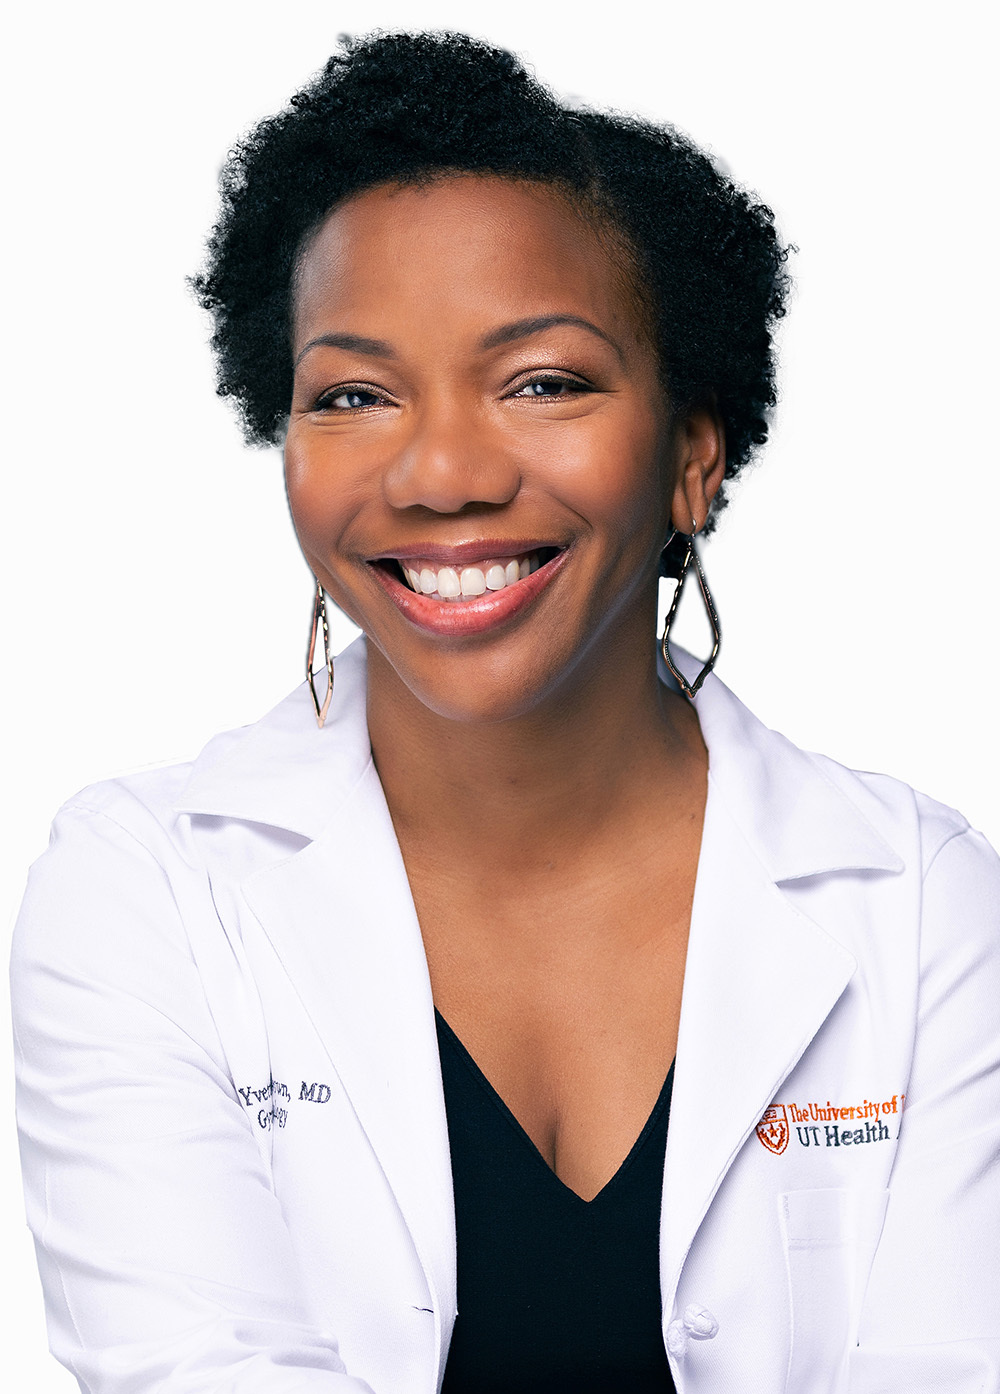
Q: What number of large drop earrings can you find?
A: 2